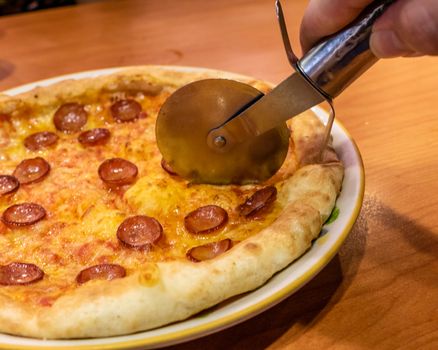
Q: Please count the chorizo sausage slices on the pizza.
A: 15